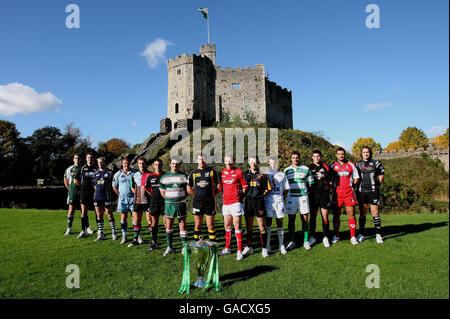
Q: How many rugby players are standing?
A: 15